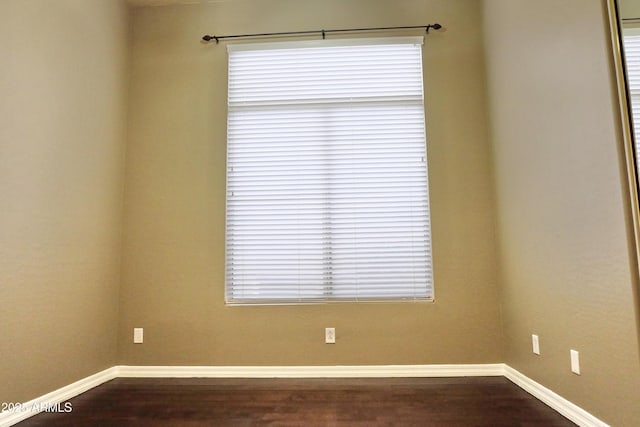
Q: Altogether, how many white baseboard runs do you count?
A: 3